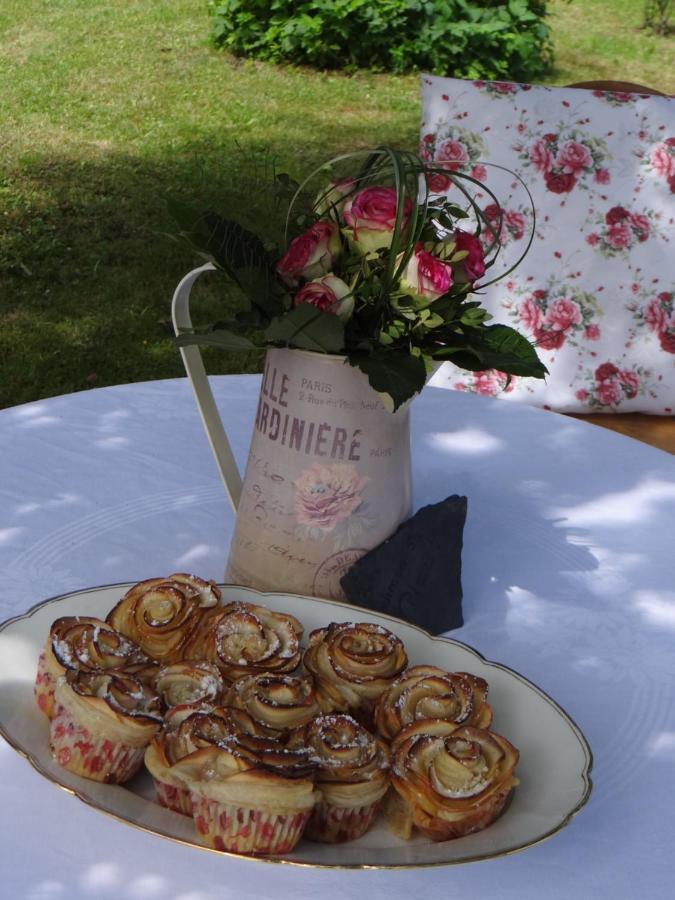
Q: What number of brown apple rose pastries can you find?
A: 12